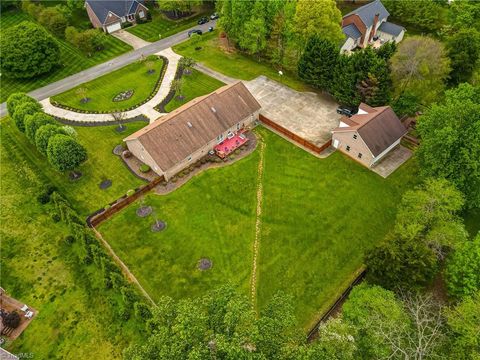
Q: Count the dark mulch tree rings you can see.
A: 11